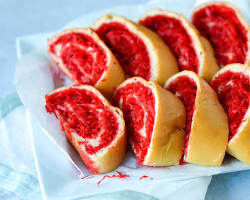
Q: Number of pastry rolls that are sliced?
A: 8